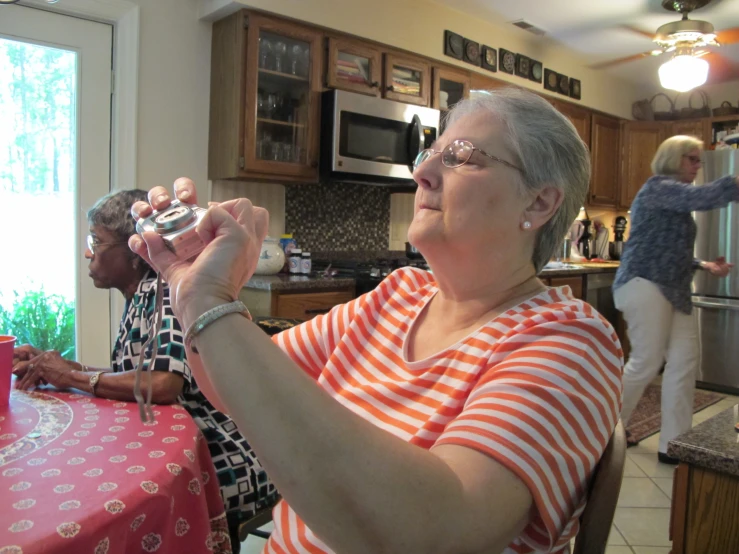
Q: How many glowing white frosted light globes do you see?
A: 1